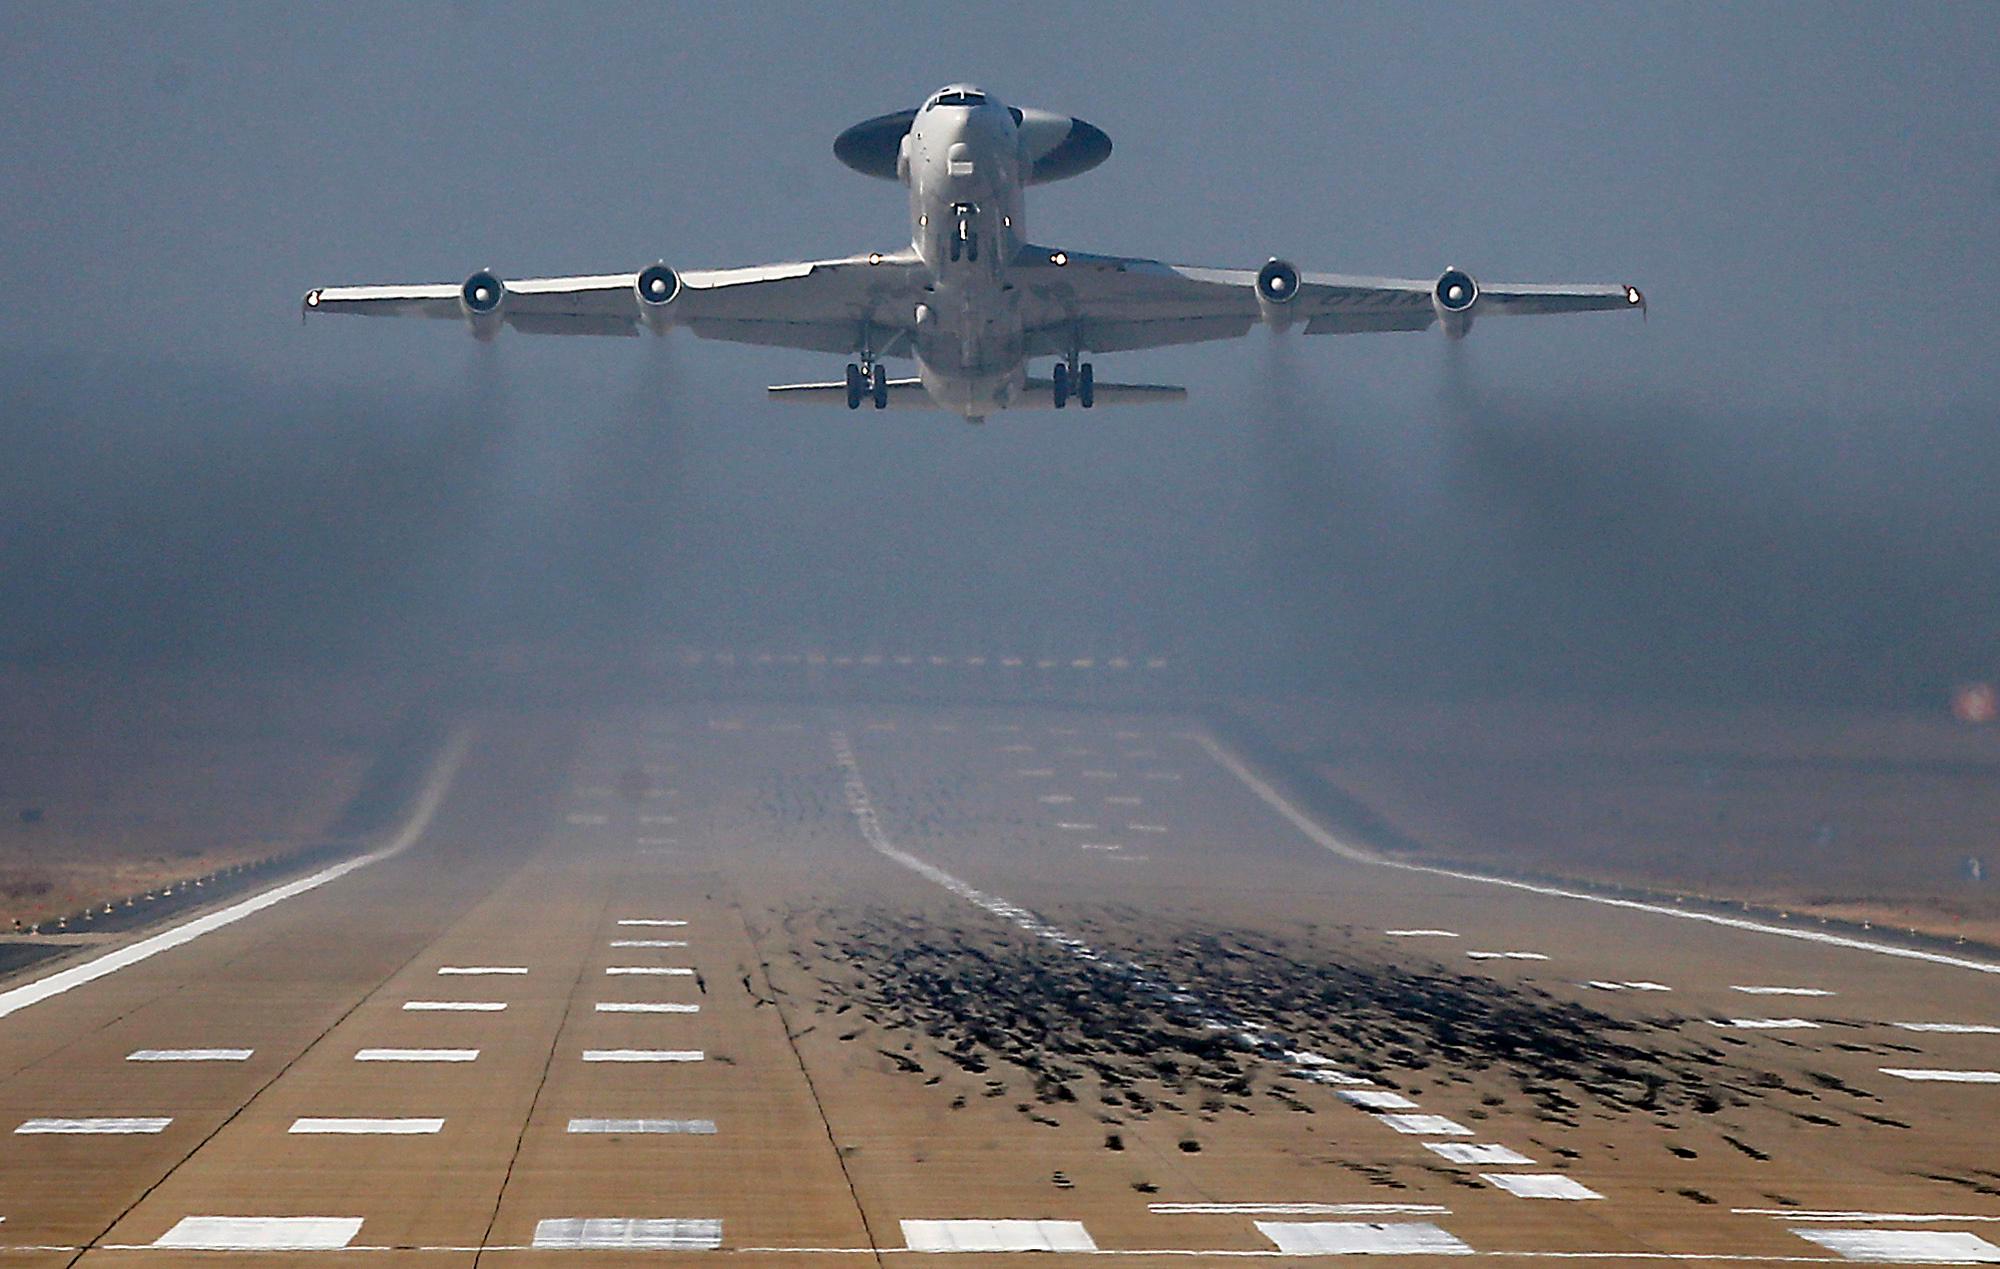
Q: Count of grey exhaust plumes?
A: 4